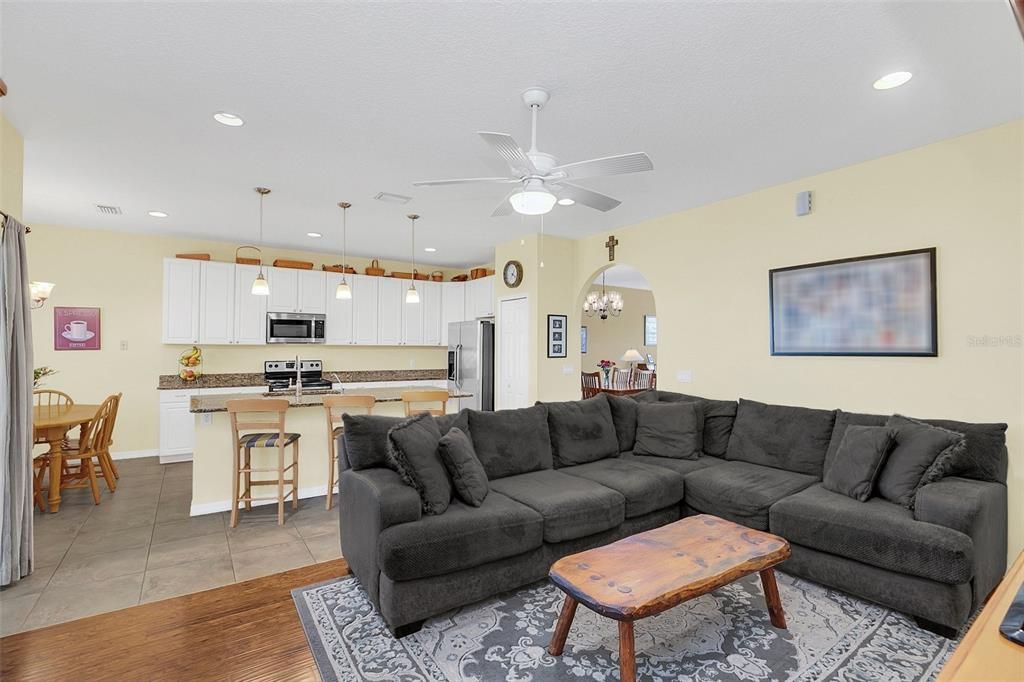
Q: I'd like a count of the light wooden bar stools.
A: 3